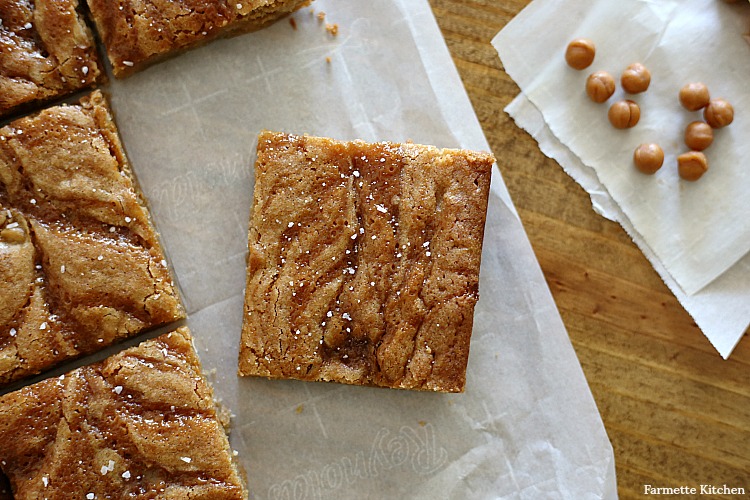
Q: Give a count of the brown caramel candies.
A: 9